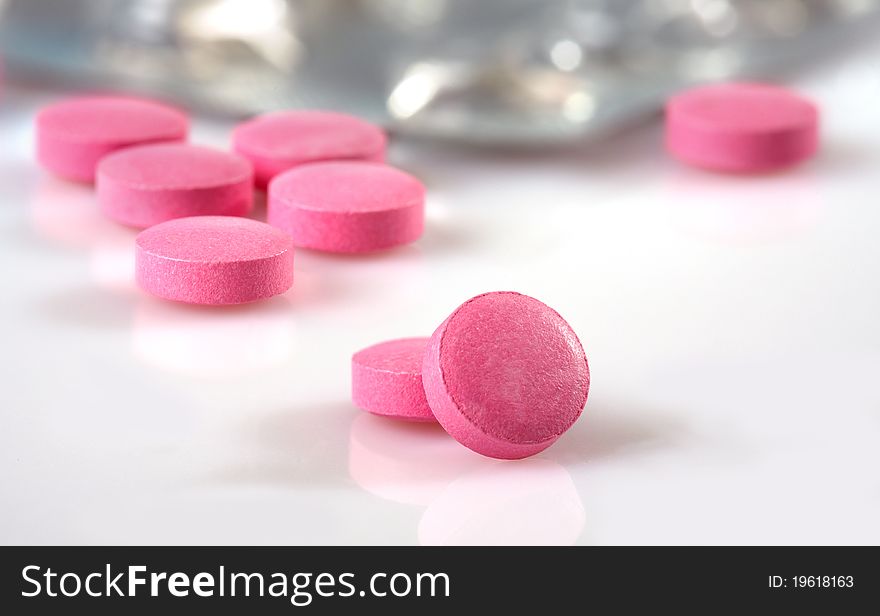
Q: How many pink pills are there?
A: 8